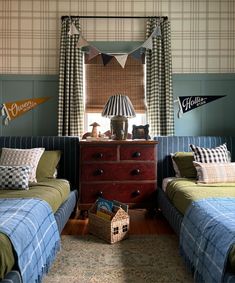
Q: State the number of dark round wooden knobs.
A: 6